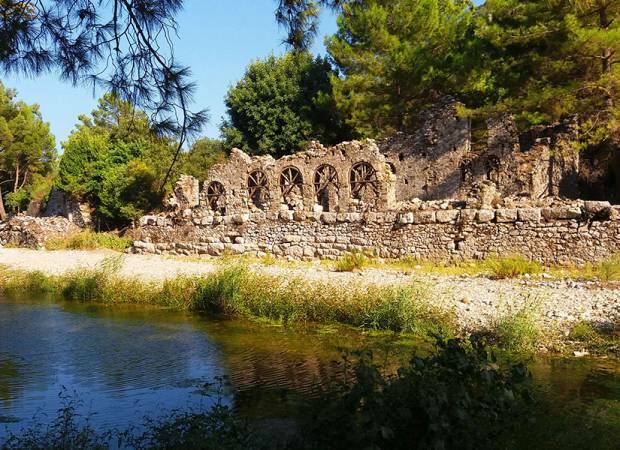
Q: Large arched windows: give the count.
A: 5